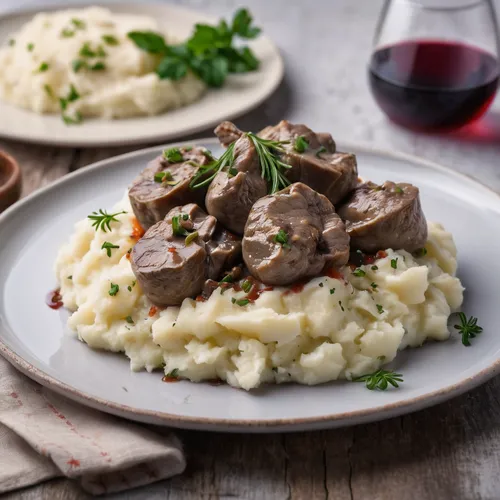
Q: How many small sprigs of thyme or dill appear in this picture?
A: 3